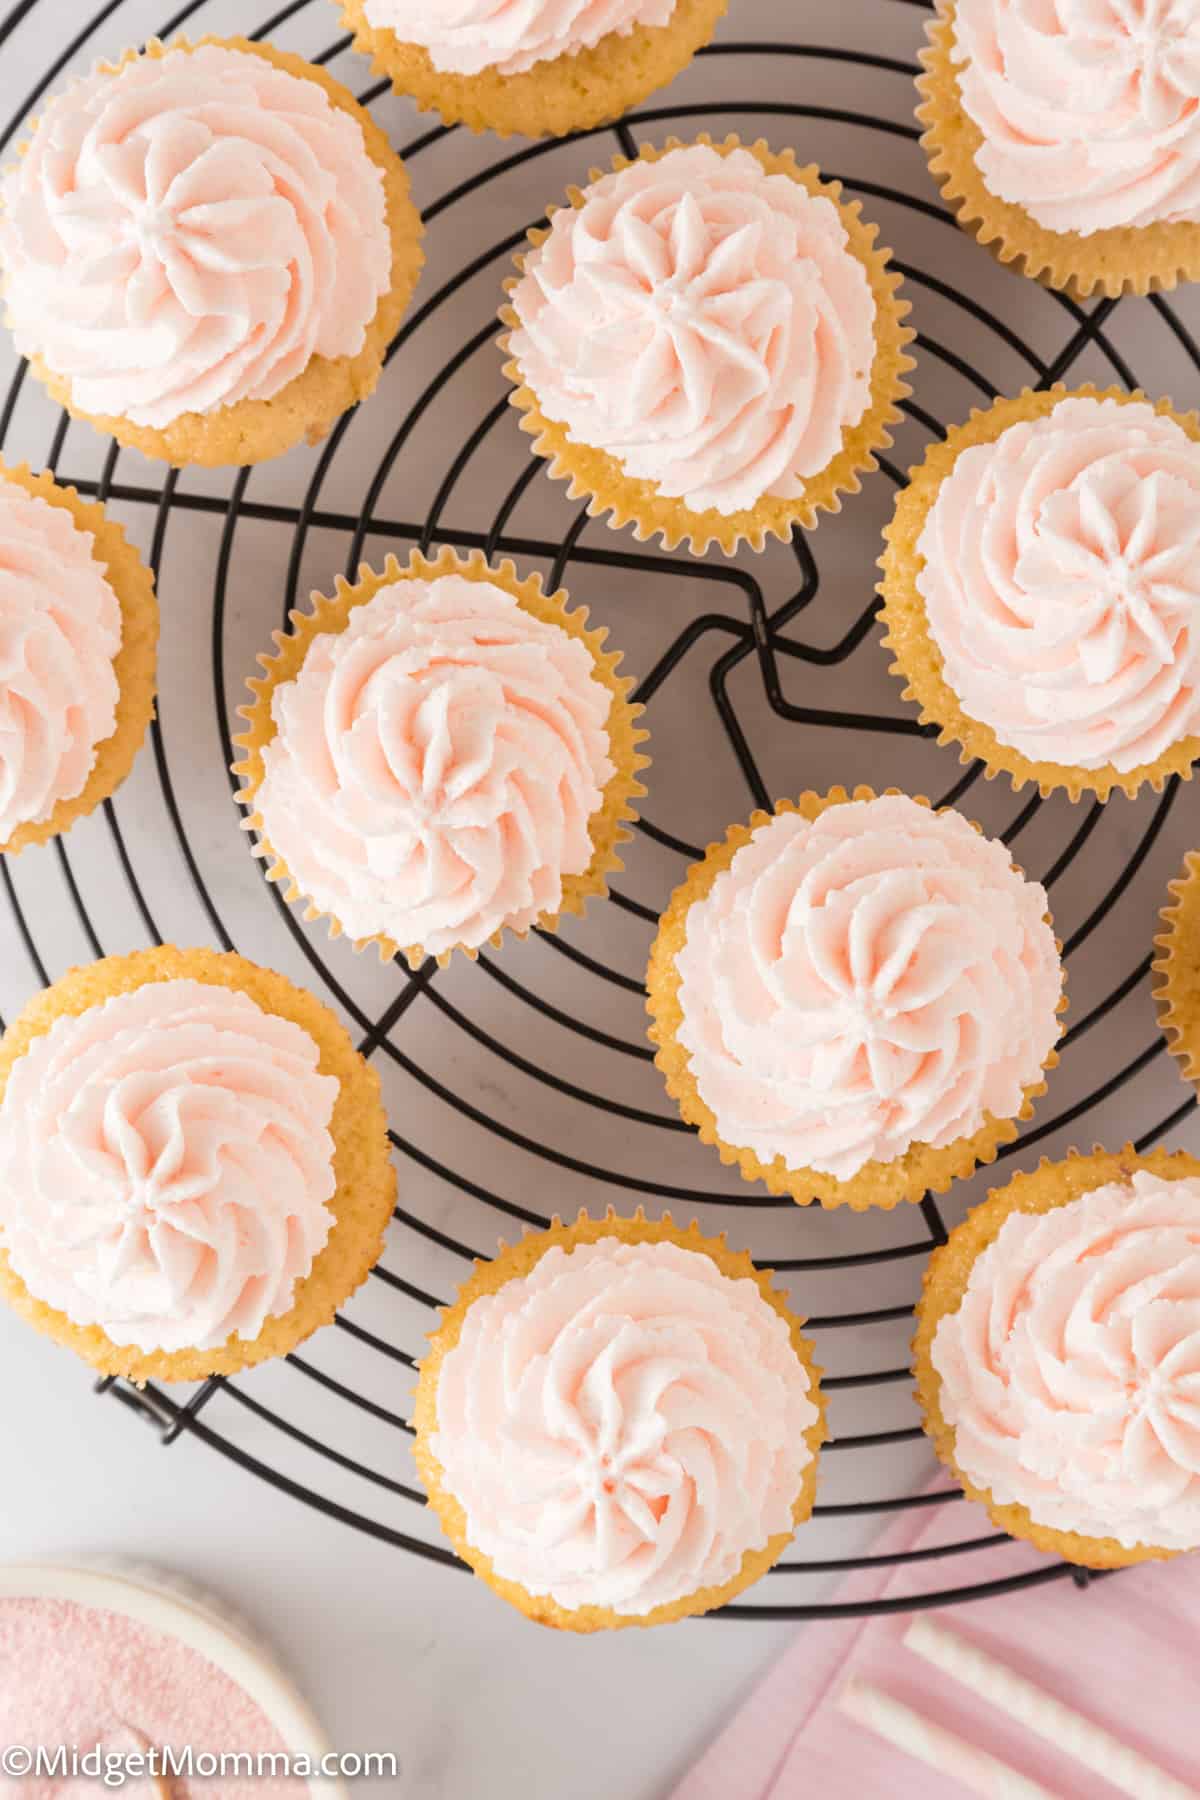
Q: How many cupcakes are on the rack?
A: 12